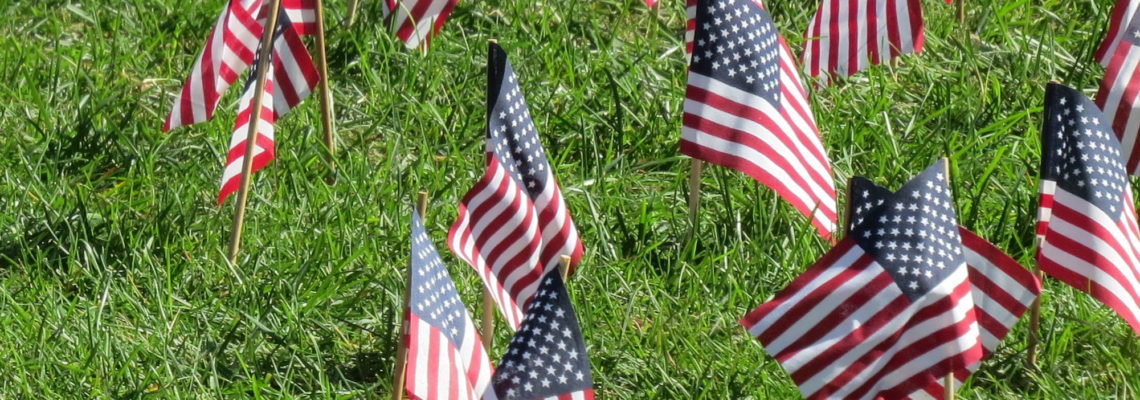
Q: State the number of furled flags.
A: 0